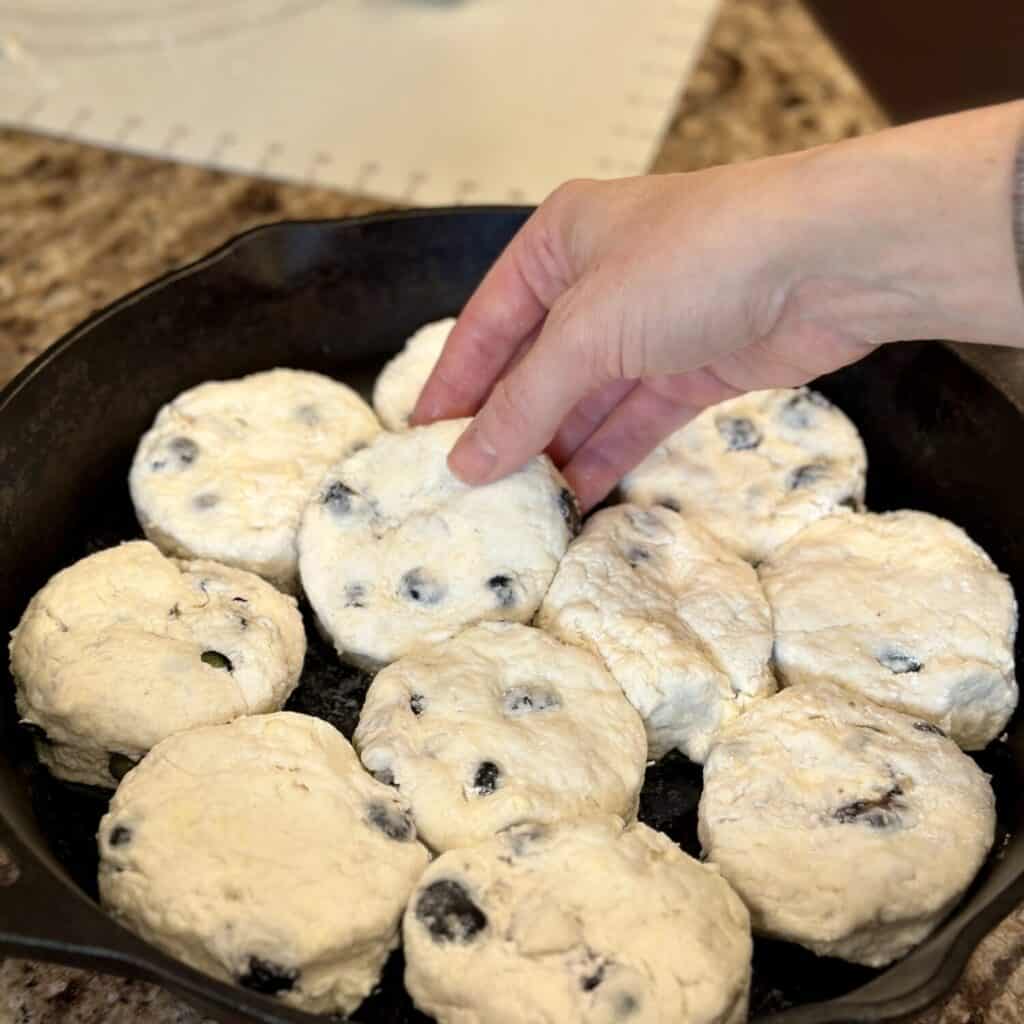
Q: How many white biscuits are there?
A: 11